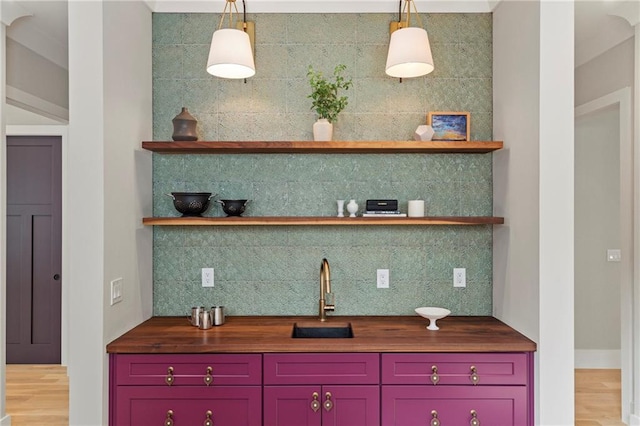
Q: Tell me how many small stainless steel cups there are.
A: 3